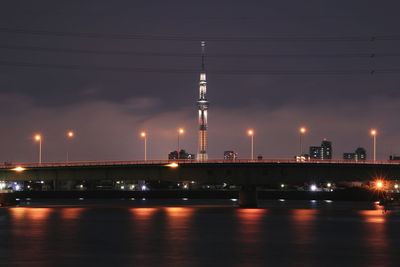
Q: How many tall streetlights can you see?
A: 7